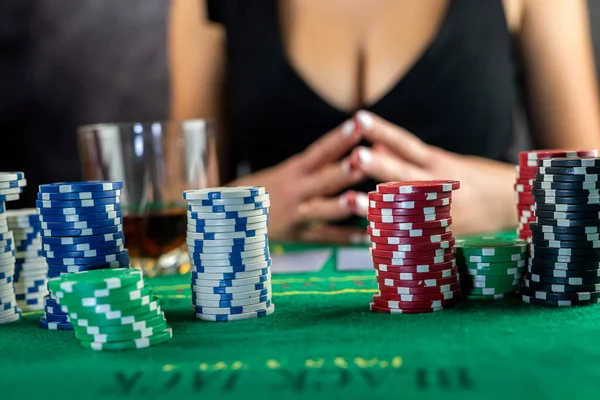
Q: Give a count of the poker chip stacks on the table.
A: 9